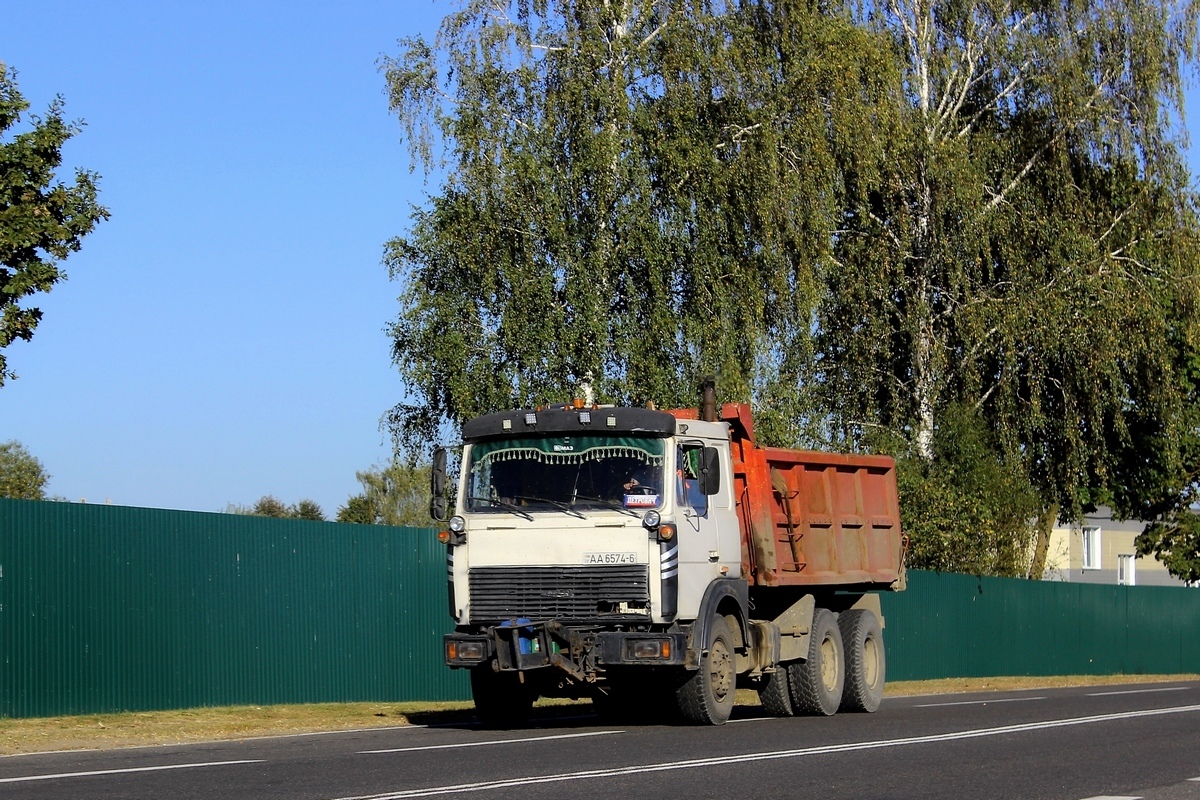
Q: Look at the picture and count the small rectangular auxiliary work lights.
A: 4